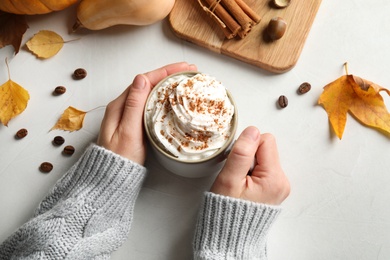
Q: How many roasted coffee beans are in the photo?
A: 8